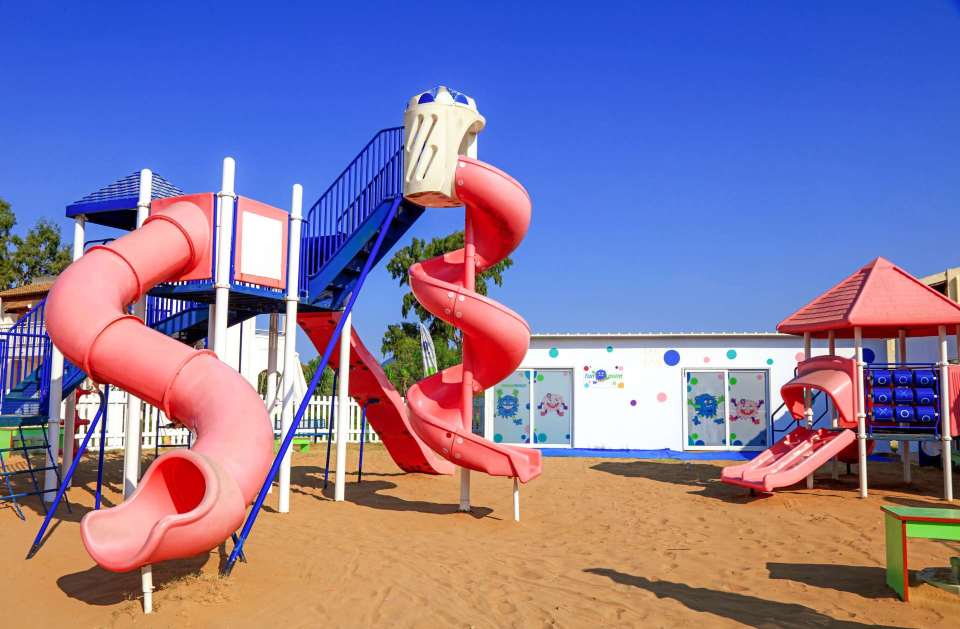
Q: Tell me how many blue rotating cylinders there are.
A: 9